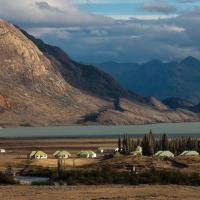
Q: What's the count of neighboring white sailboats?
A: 0